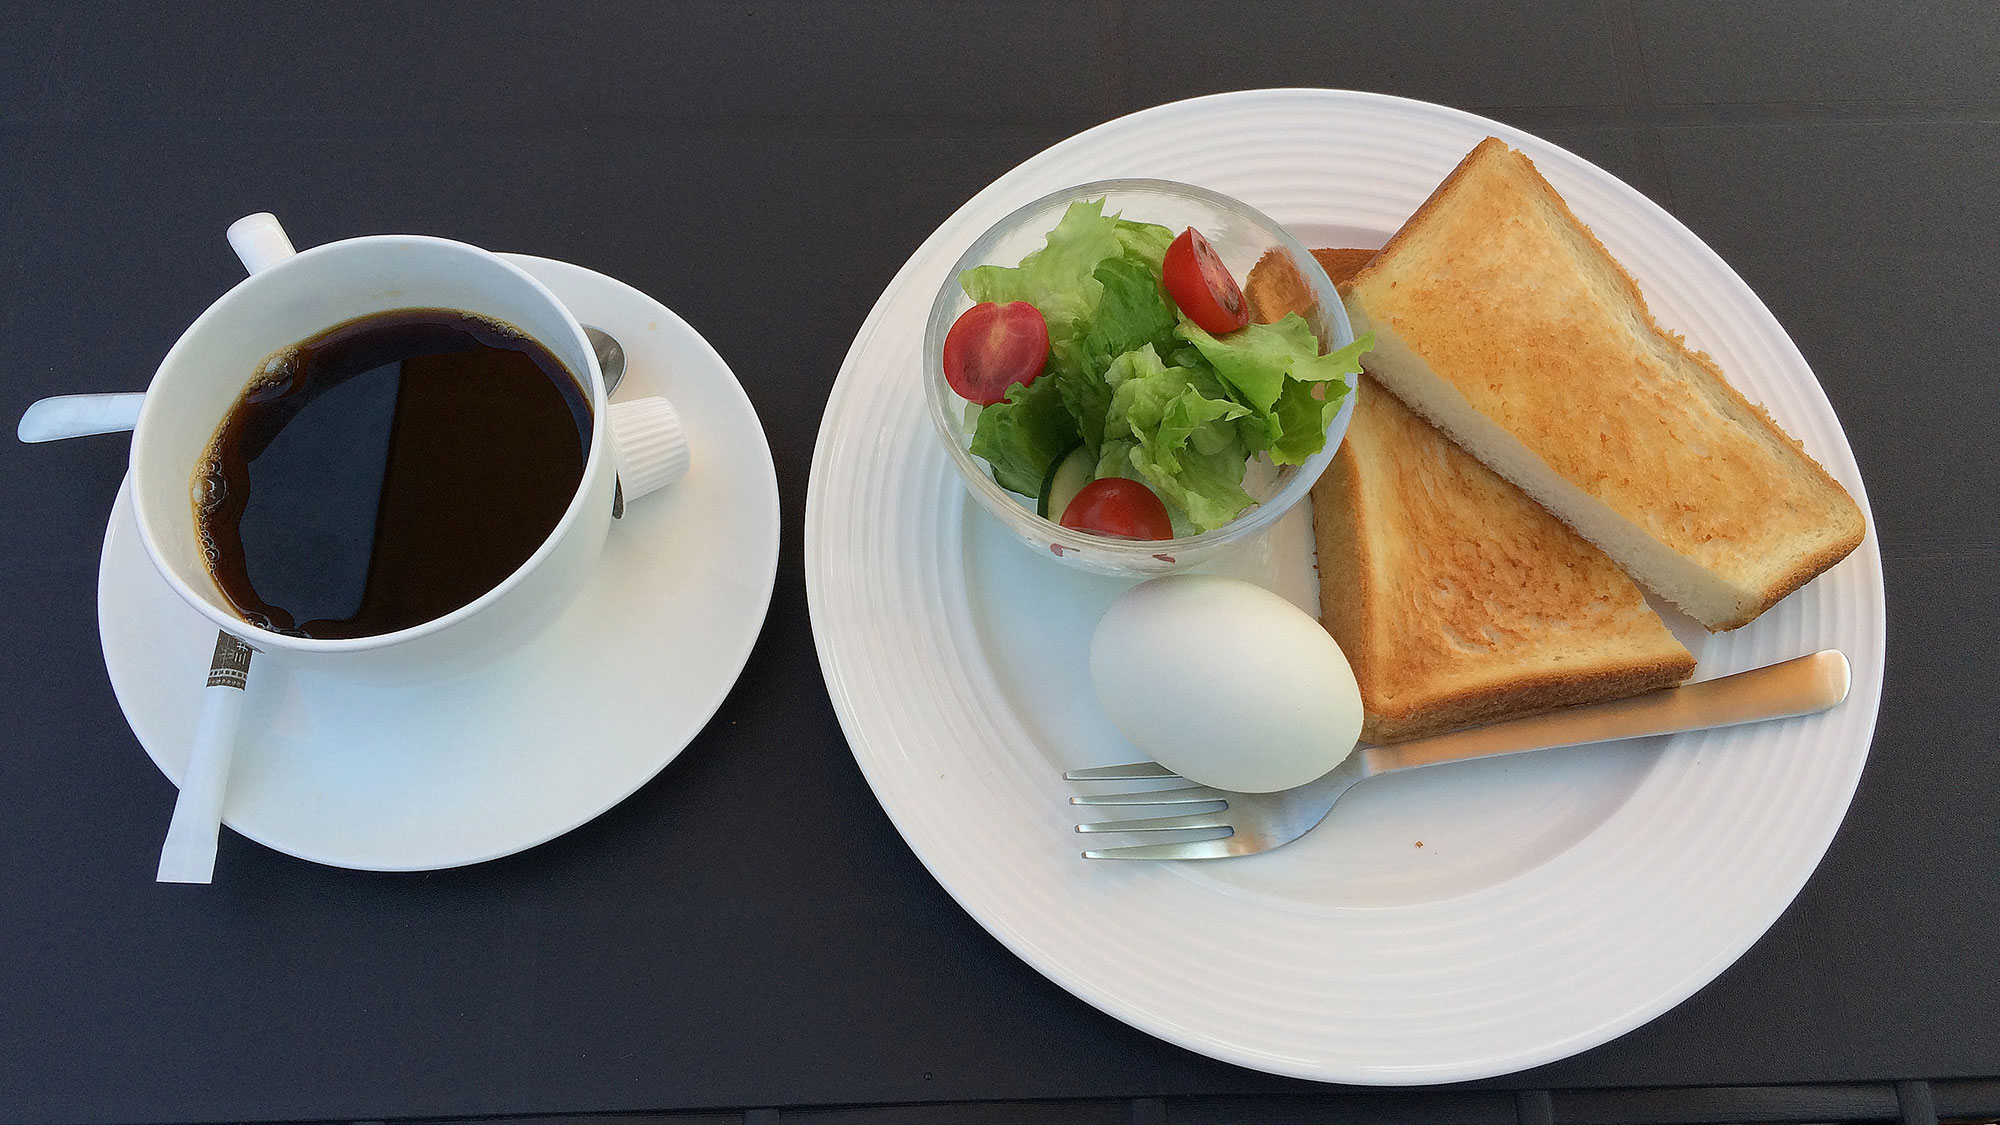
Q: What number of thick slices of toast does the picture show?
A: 2